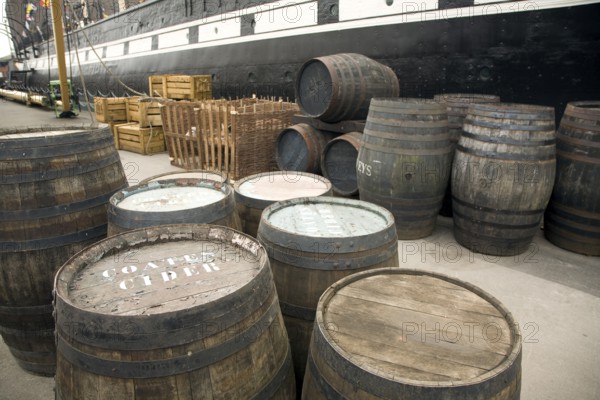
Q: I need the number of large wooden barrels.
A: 14